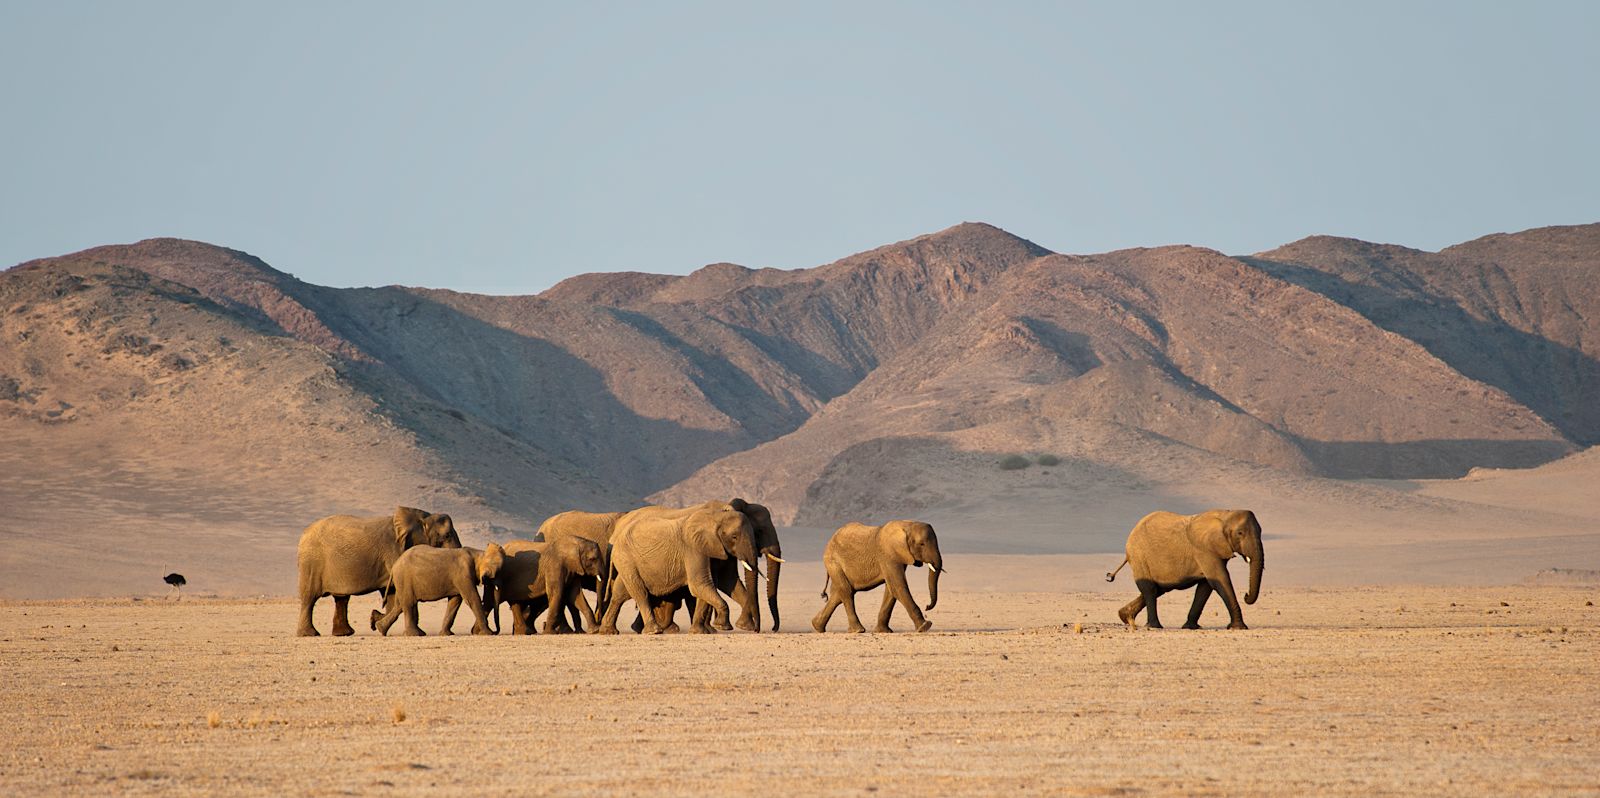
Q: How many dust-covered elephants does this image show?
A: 8